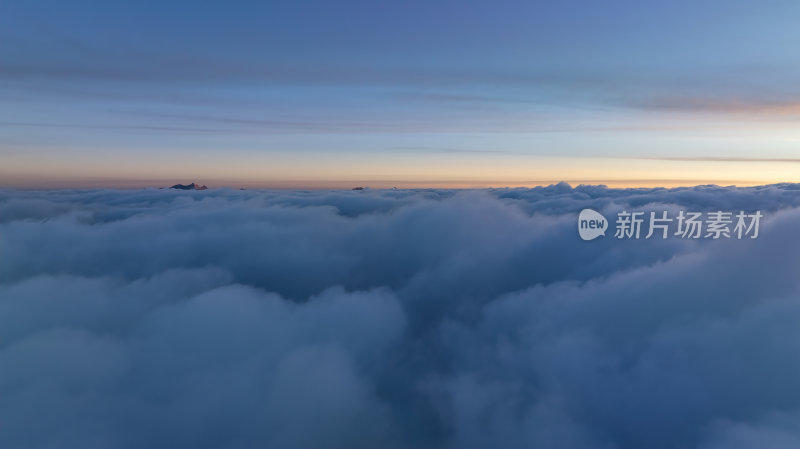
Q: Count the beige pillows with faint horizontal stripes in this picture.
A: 0